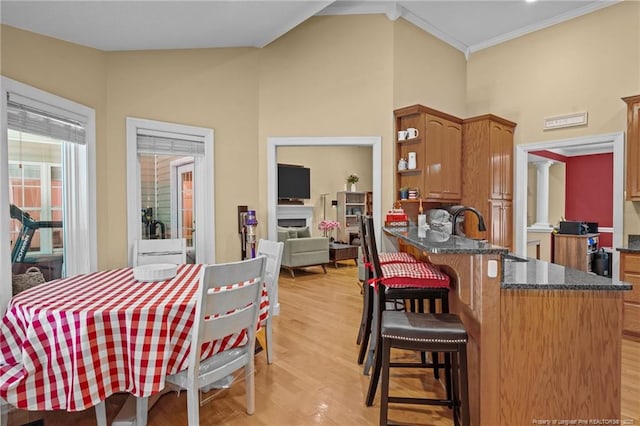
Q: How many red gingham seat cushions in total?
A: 2